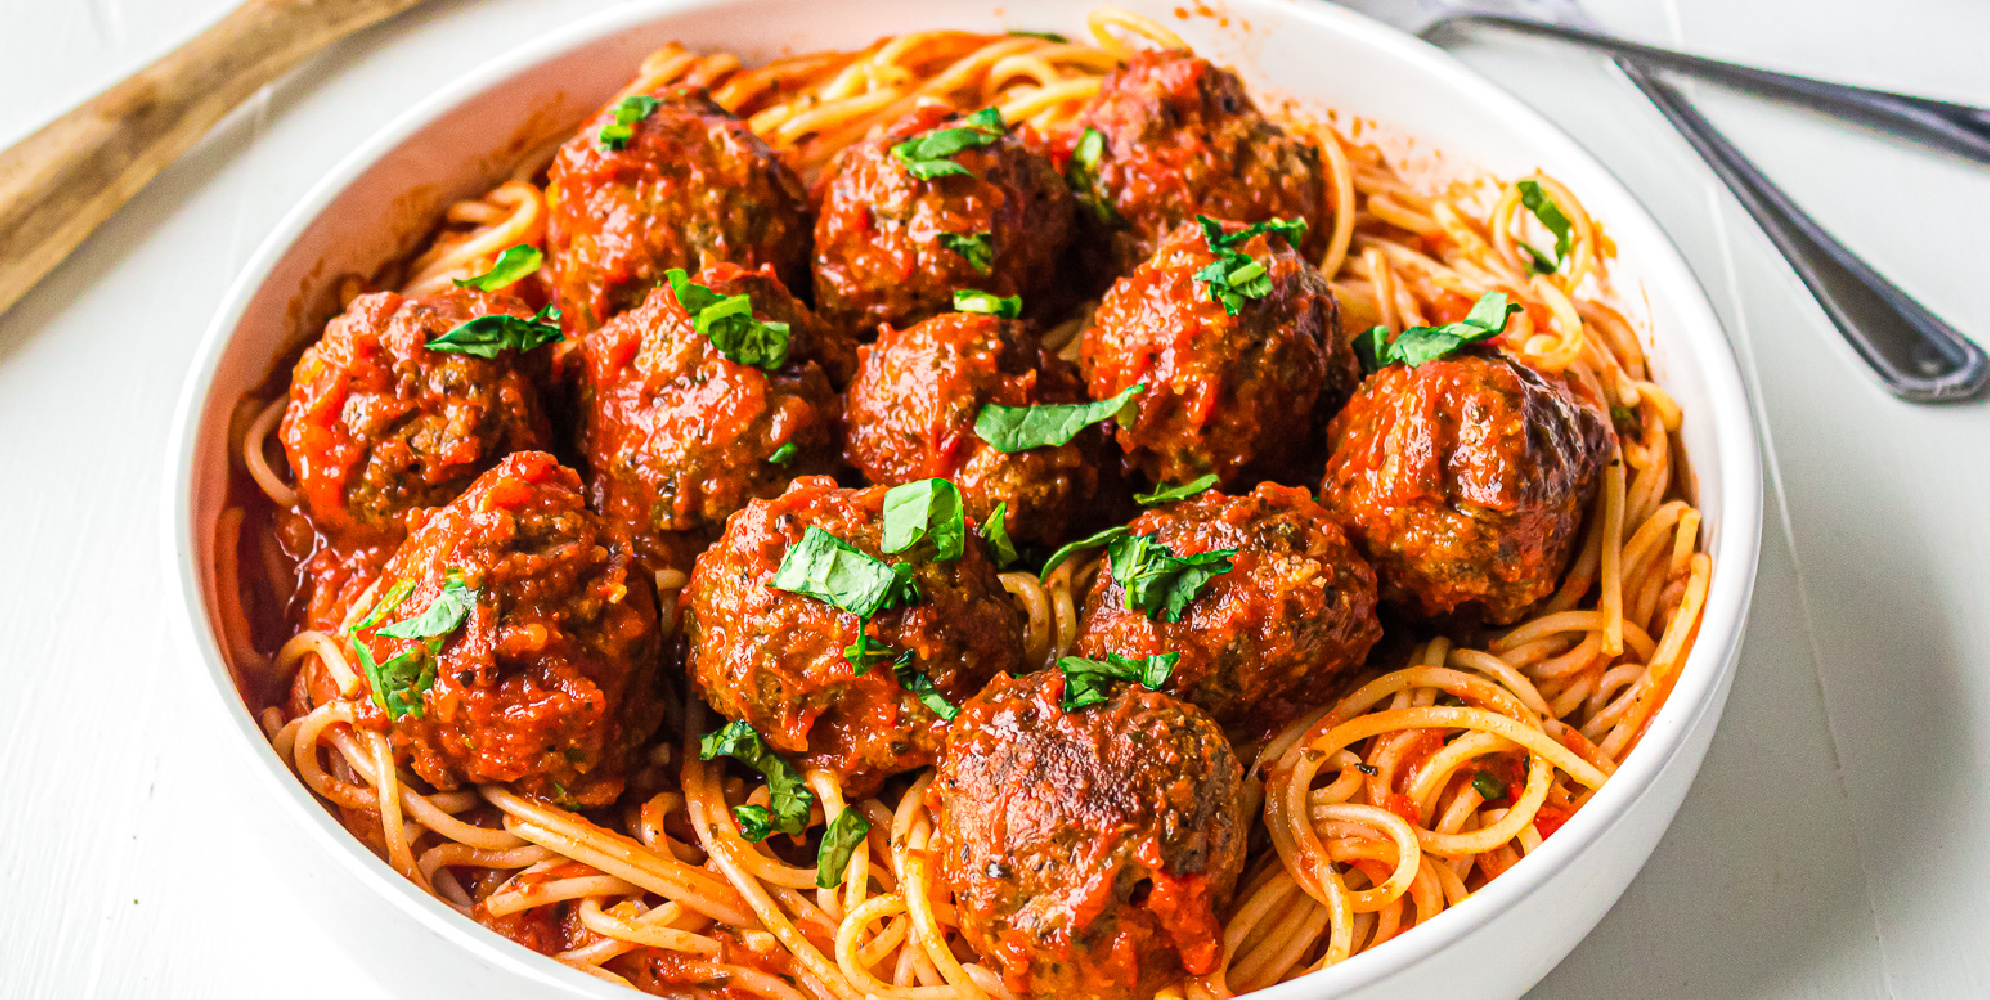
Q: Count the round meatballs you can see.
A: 12